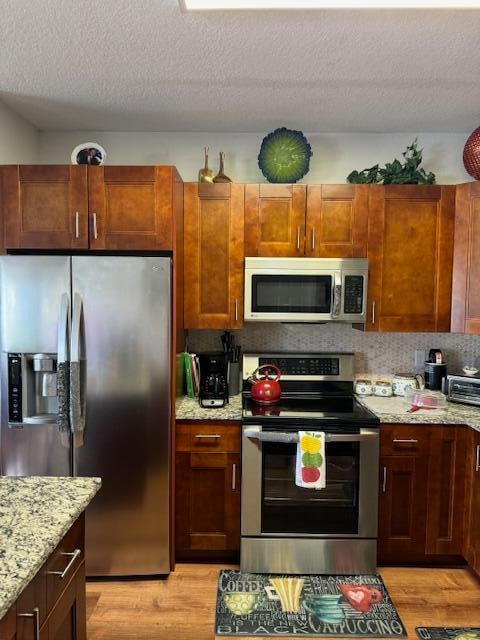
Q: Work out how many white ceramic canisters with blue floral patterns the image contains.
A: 3